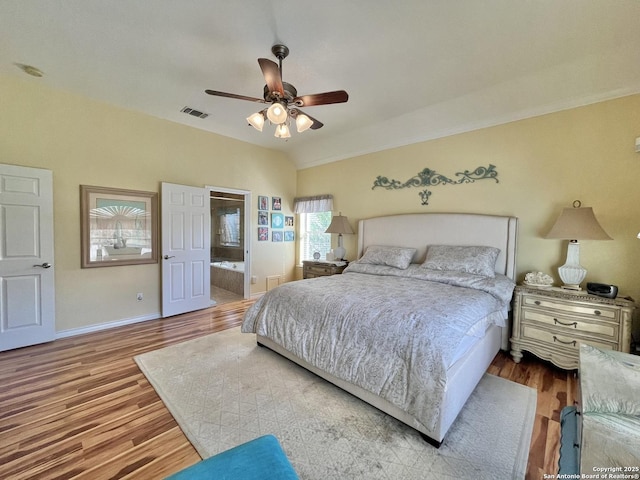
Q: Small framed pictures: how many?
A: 8